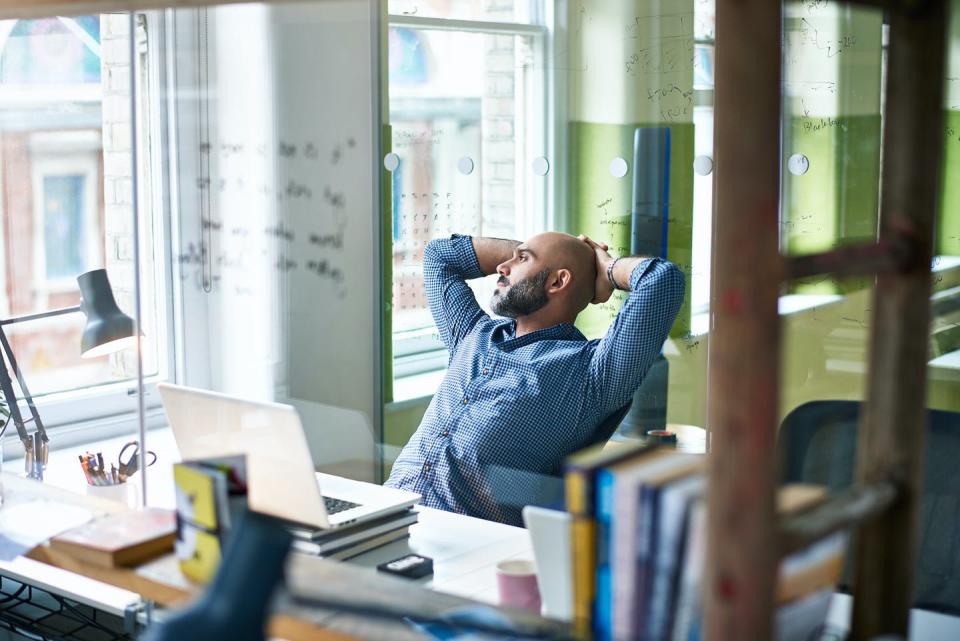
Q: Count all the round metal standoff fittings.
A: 6